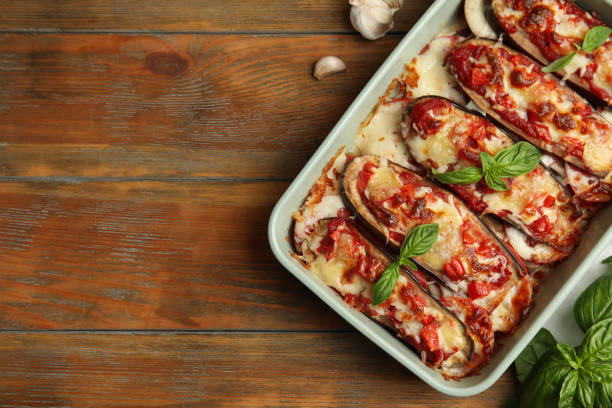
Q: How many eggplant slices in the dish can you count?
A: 5